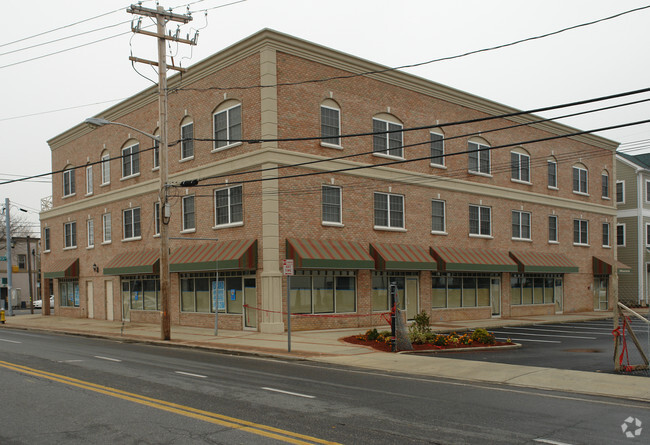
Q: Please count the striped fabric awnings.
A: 8